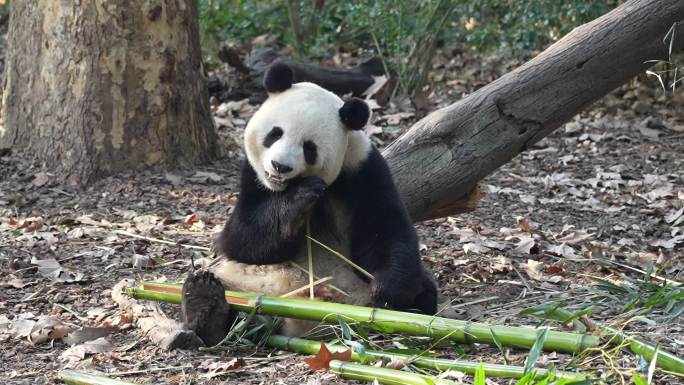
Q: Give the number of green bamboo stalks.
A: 5